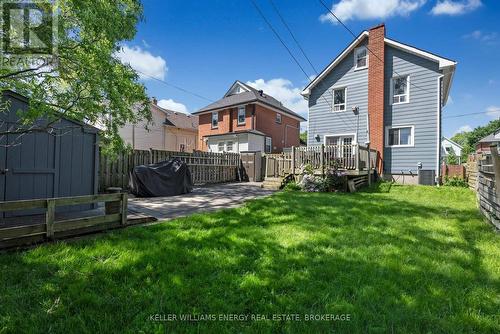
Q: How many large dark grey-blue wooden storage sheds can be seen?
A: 1